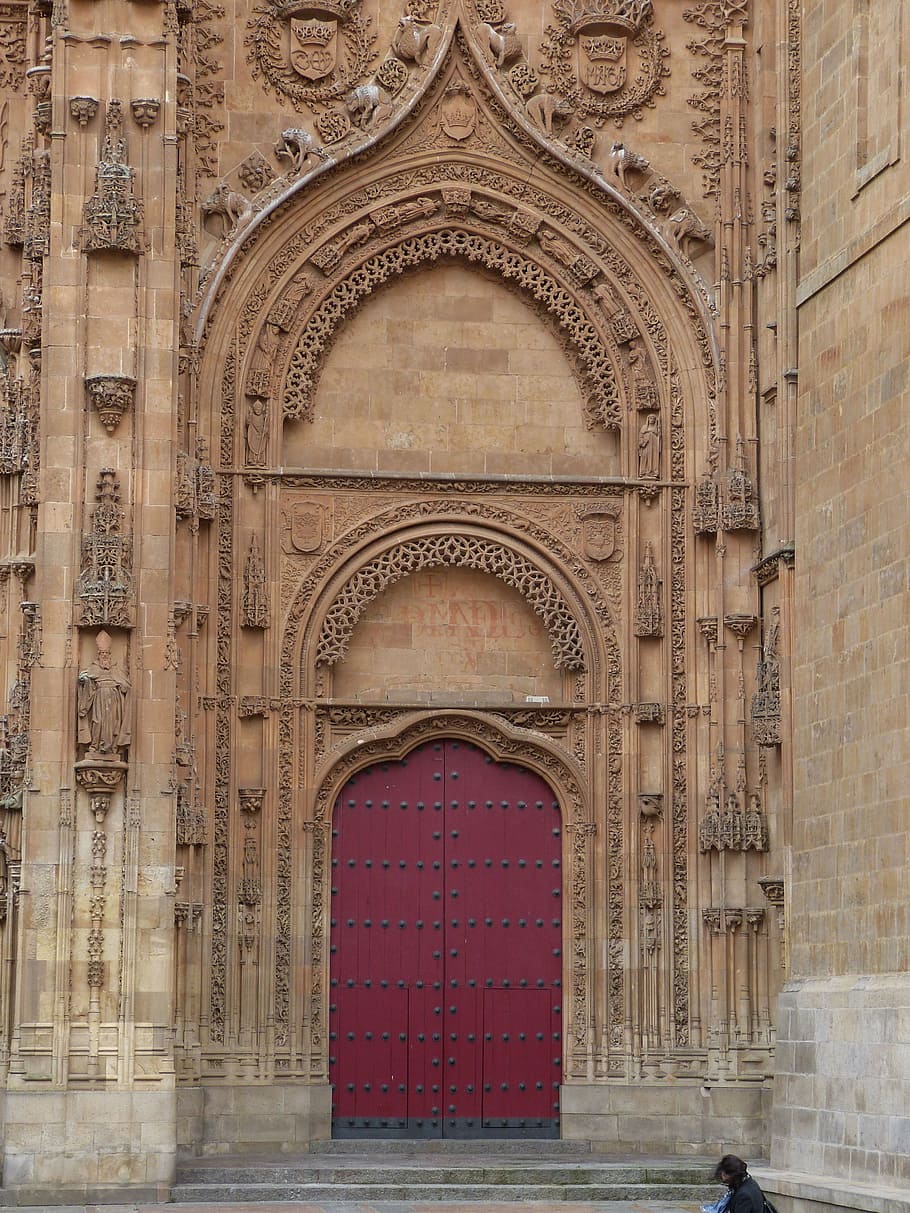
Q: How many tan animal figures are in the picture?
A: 8